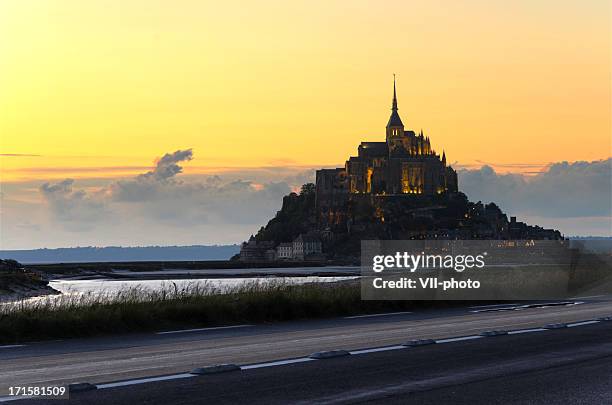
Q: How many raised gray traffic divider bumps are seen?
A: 7